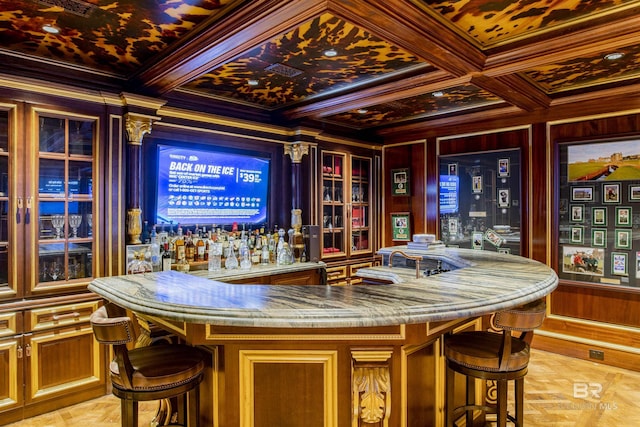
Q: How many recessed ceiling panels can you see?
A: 5